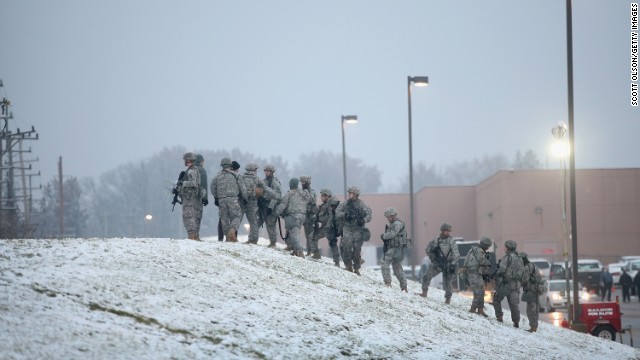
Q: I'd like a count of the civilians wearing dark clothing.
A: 3